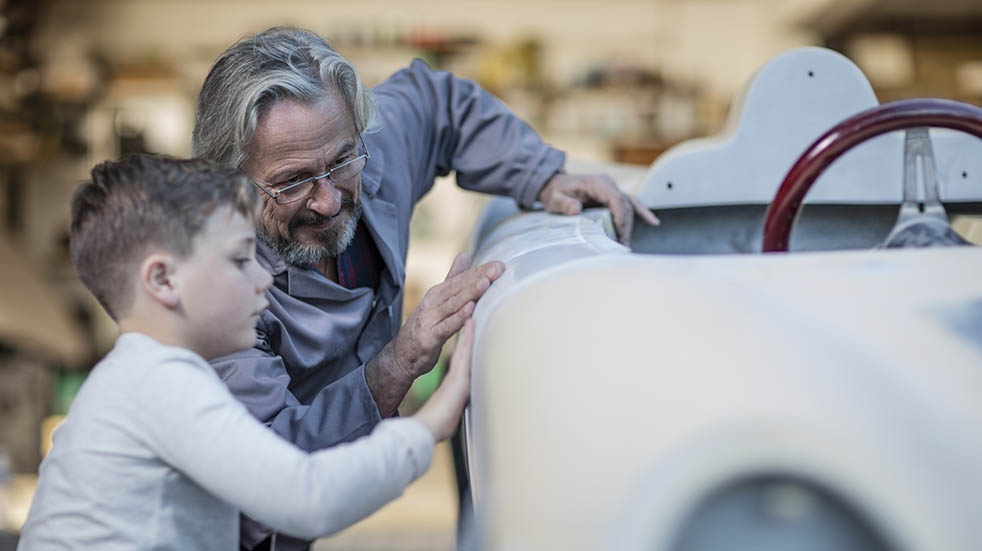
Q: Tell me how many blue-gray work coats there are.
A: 1